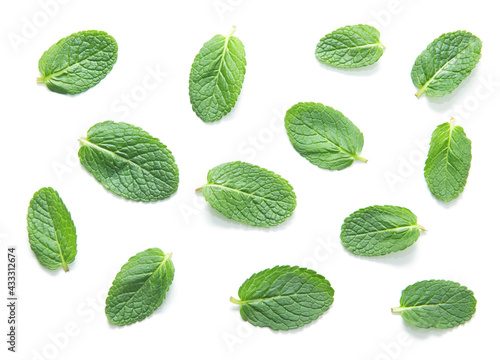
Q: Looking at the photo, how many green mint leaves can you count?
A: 13